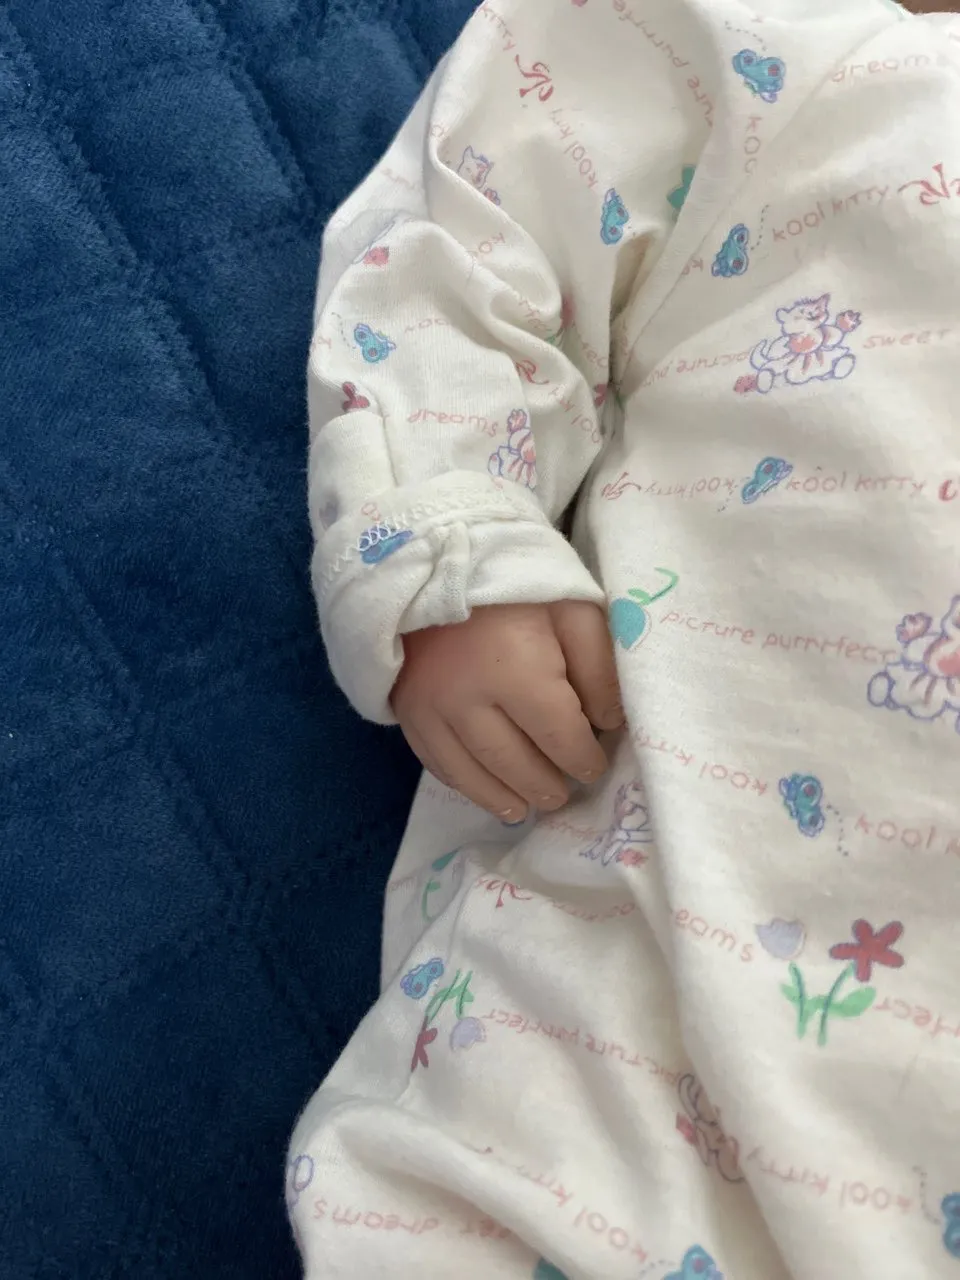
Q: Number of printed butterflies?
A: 10